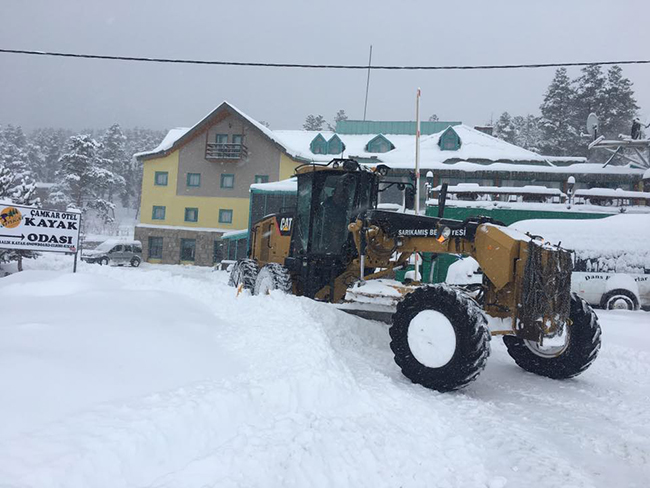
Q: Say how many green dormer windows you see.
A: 4